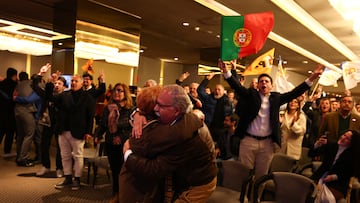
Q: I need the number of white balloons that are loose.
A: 0